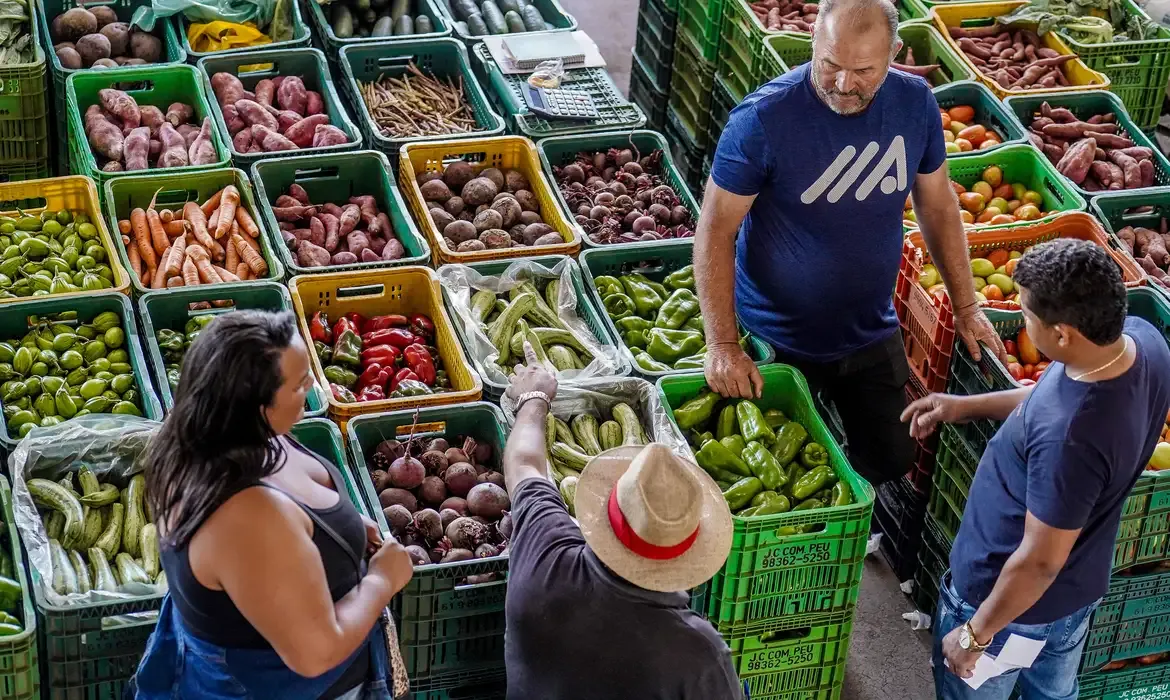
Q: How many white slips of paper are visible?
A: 2